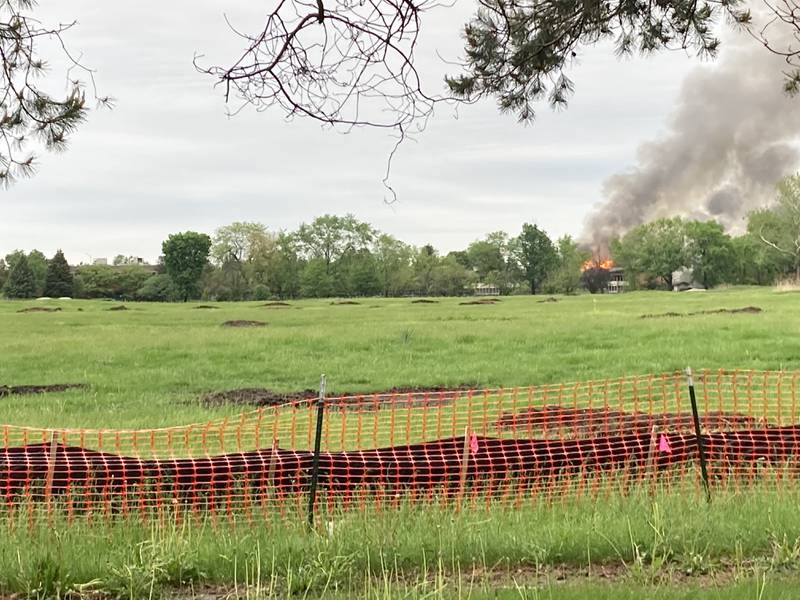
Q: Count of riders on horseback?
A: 0